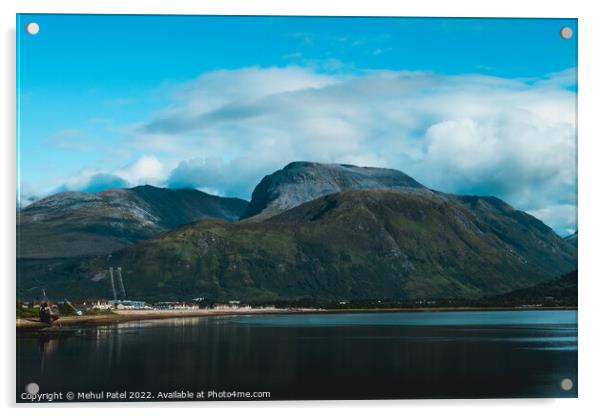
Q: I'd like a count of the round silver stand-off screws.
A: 4